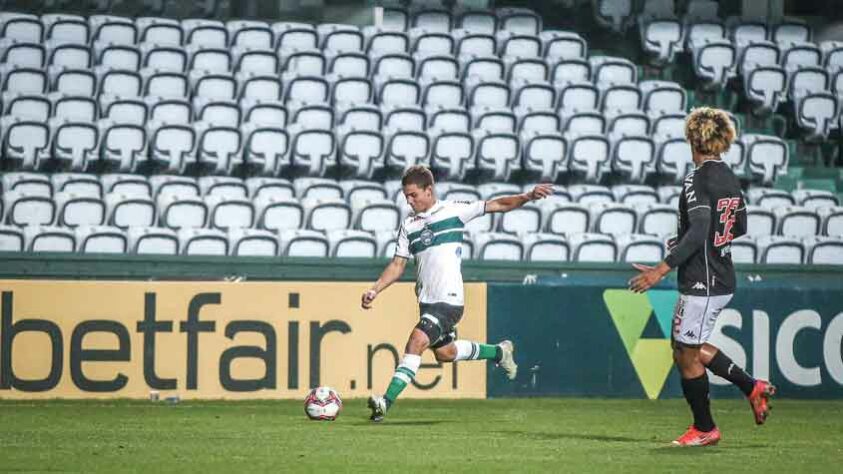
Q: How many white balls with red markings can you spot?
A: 1